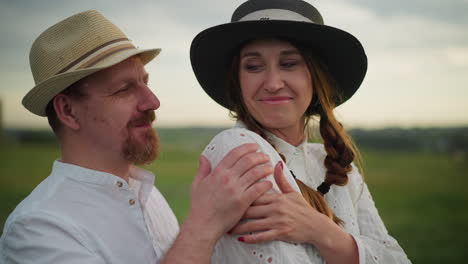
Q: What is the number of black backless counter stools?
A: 0